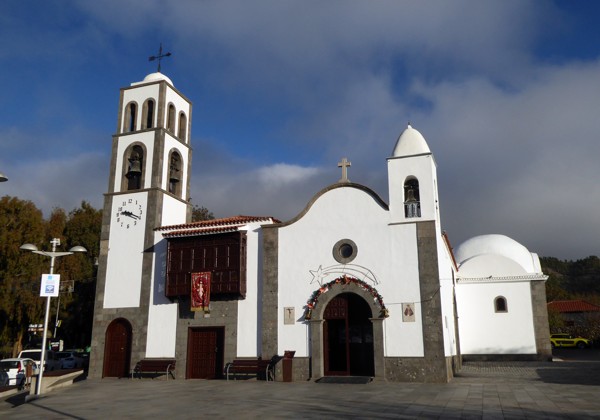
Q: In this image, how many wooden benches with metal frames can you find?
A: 2